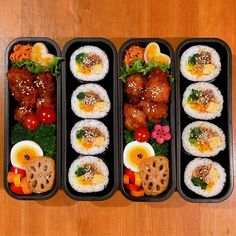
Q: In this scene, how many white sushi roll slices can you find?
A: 8